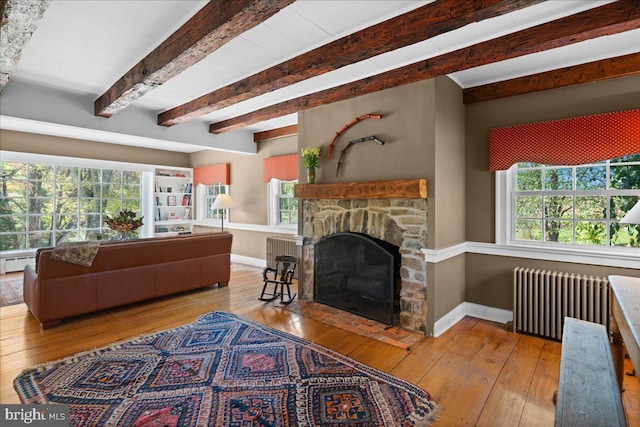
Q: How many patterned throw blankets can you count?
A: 1